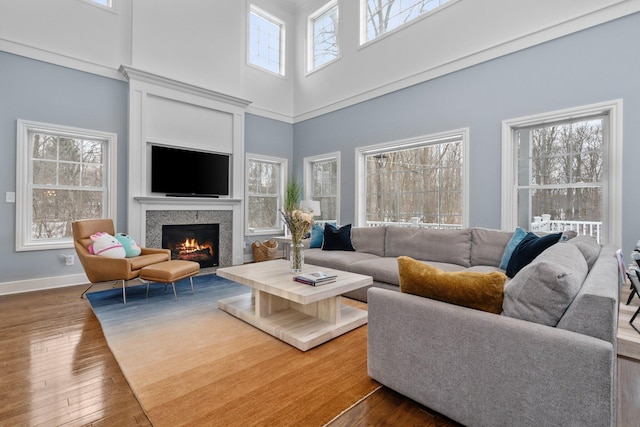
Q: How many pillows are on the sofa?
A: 5